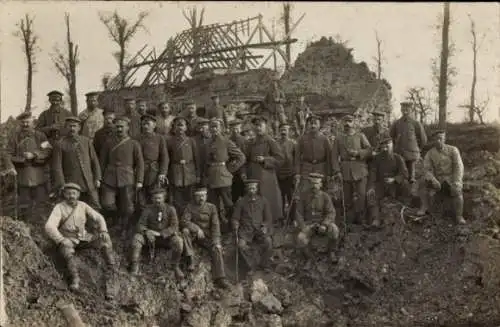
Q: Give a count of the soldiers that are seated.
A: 7